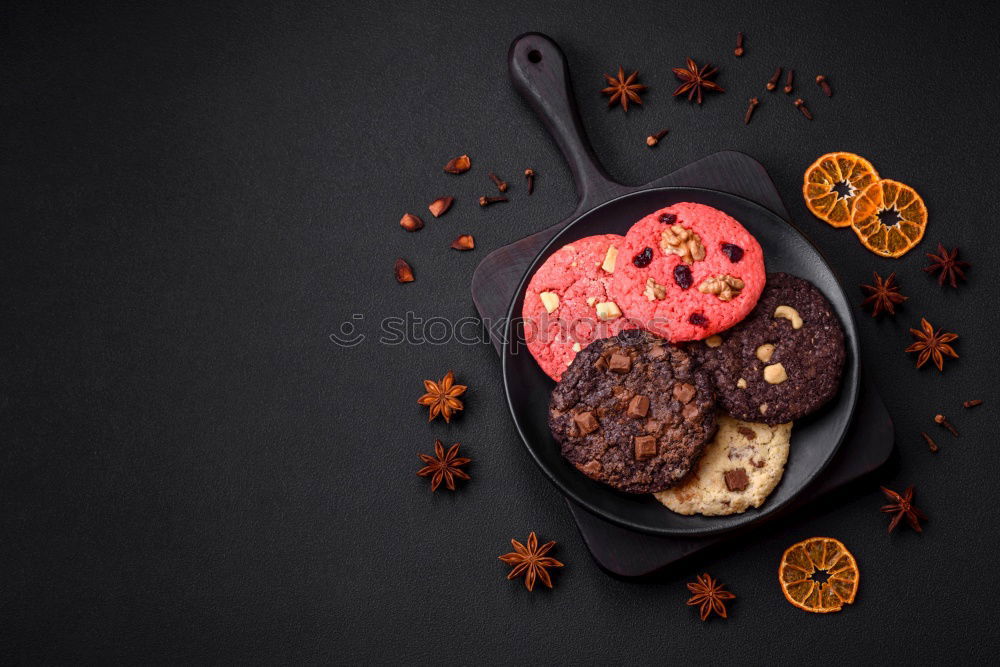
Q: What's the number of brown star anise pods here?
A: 10